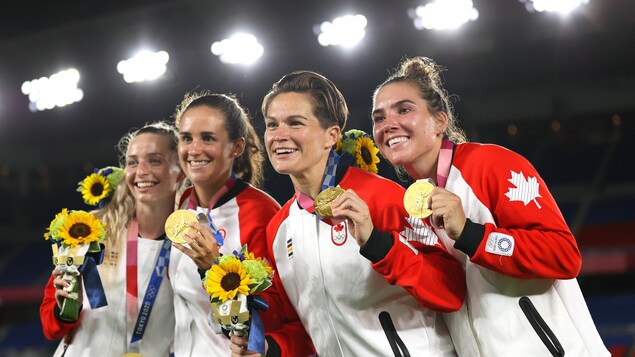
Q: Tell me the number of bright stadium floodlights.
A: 6